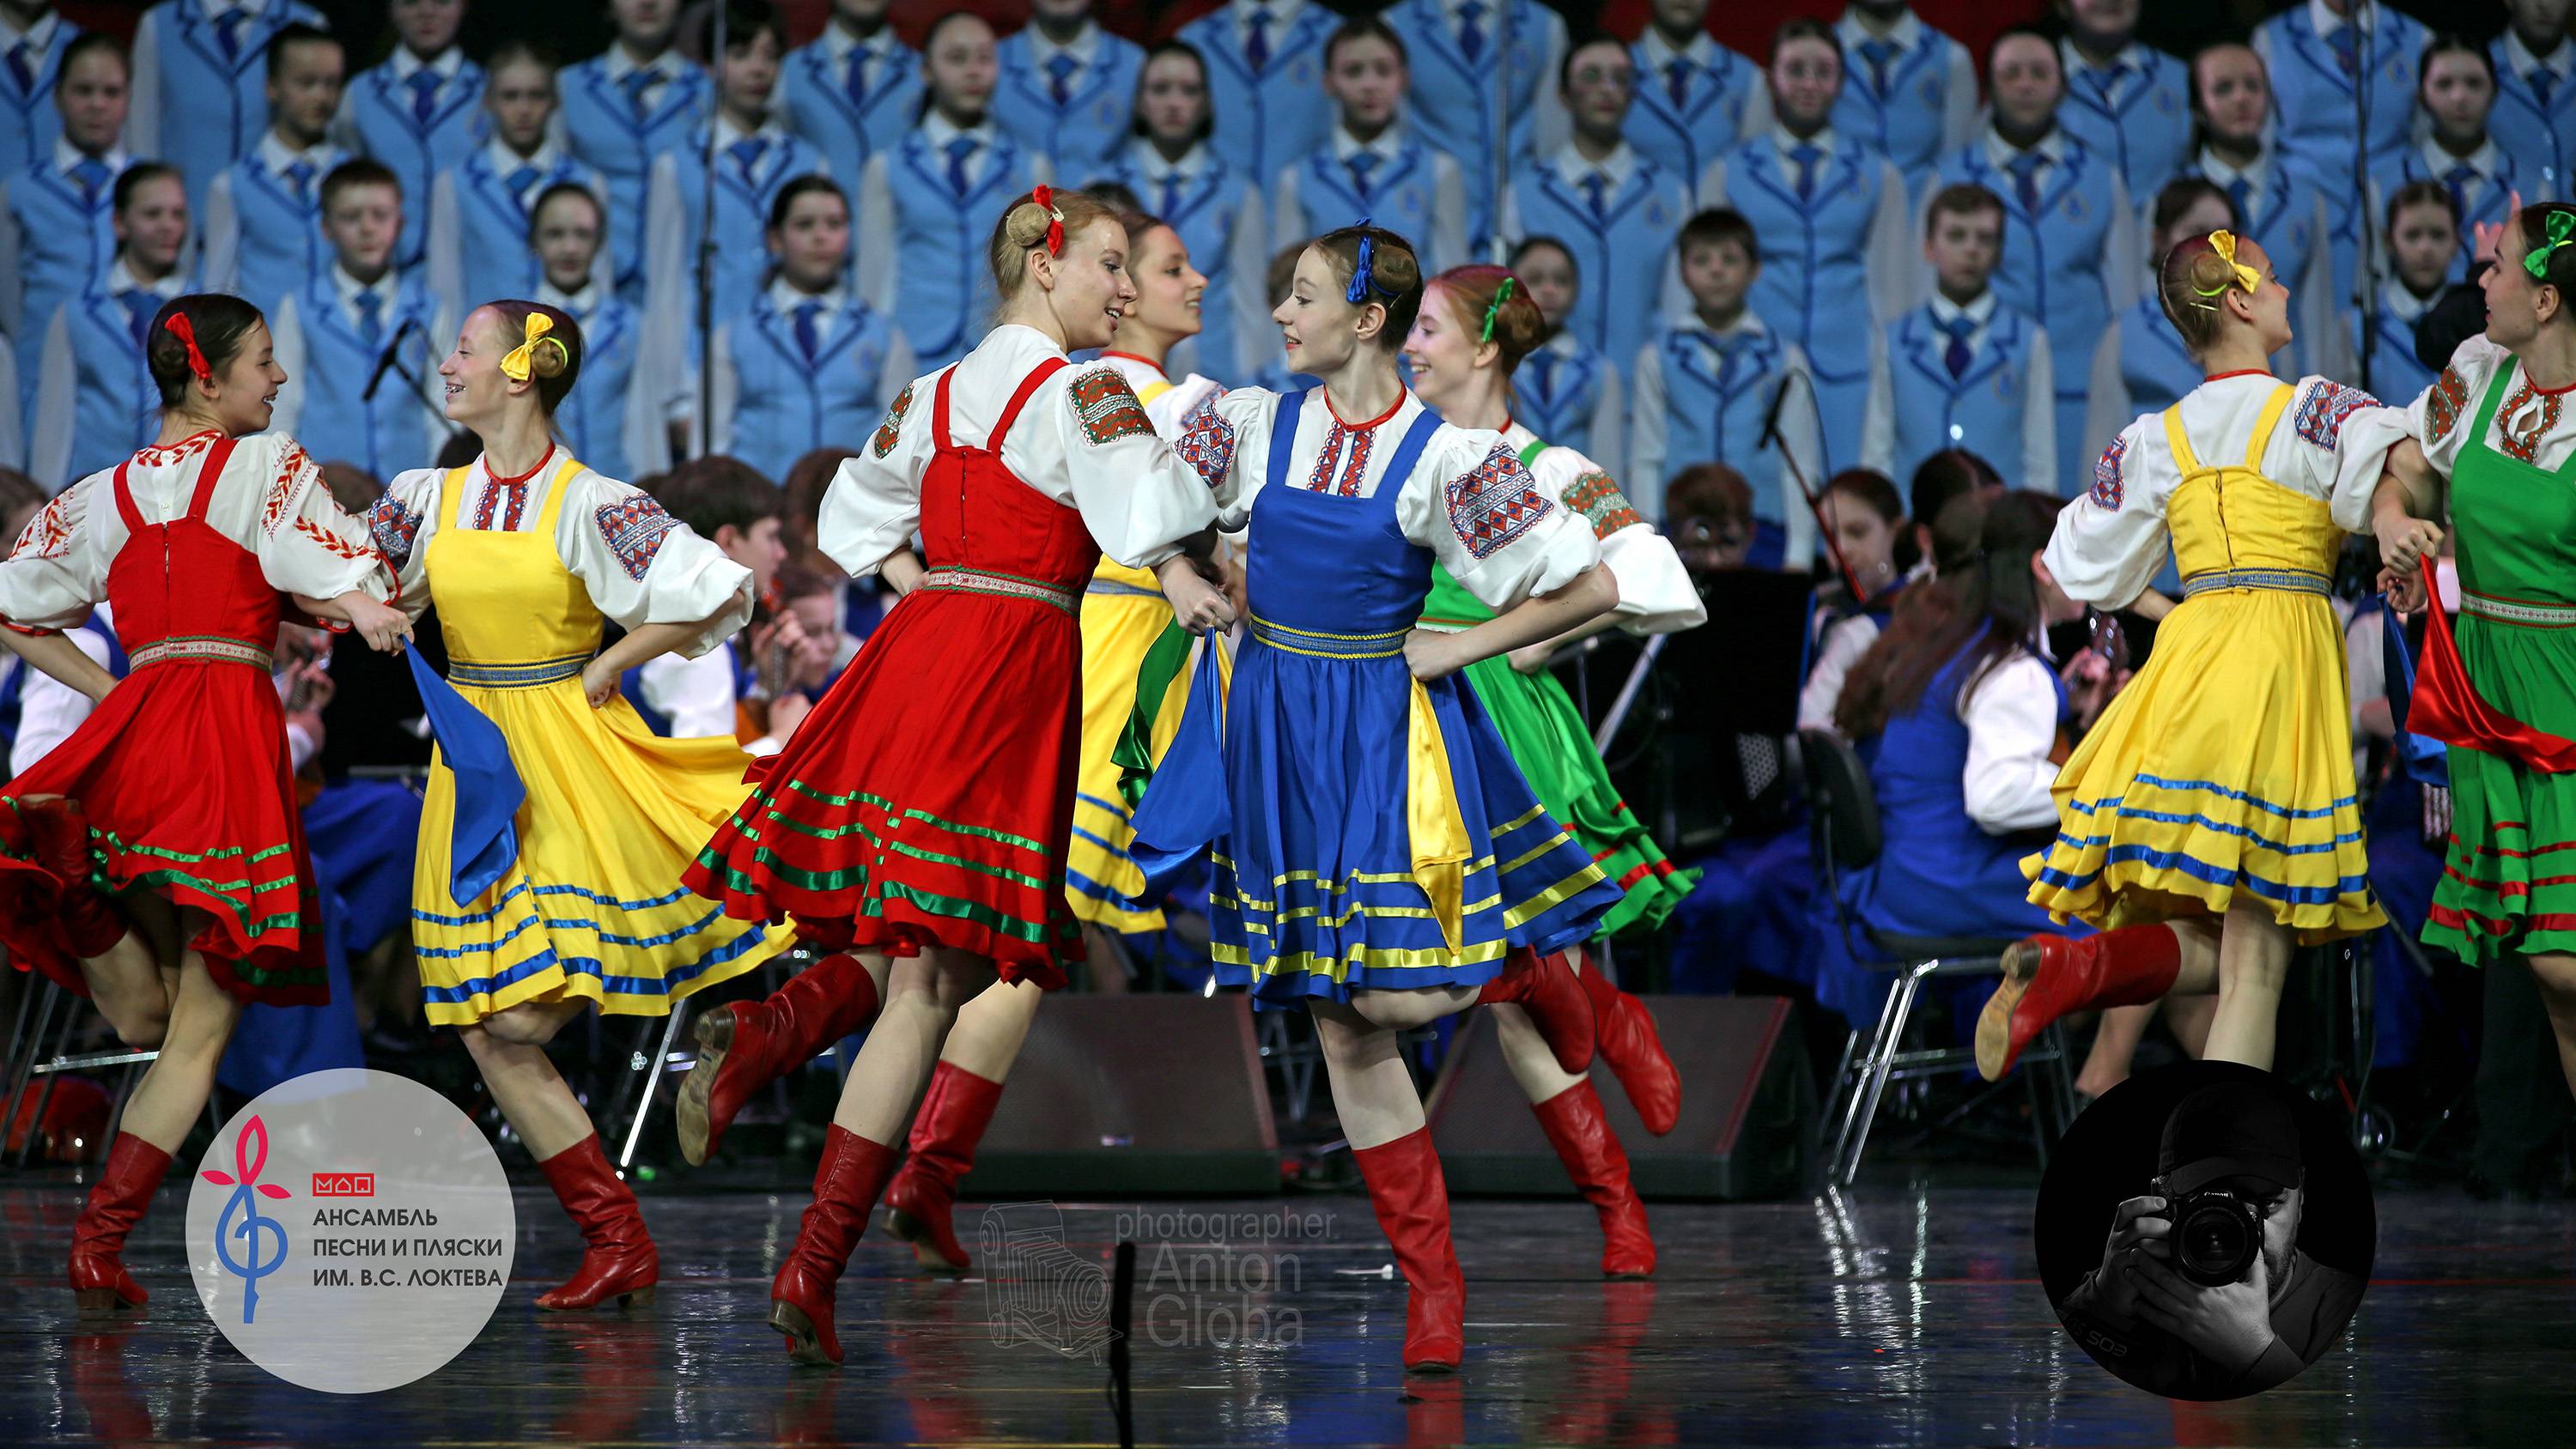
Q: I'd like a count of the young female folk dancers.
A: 8